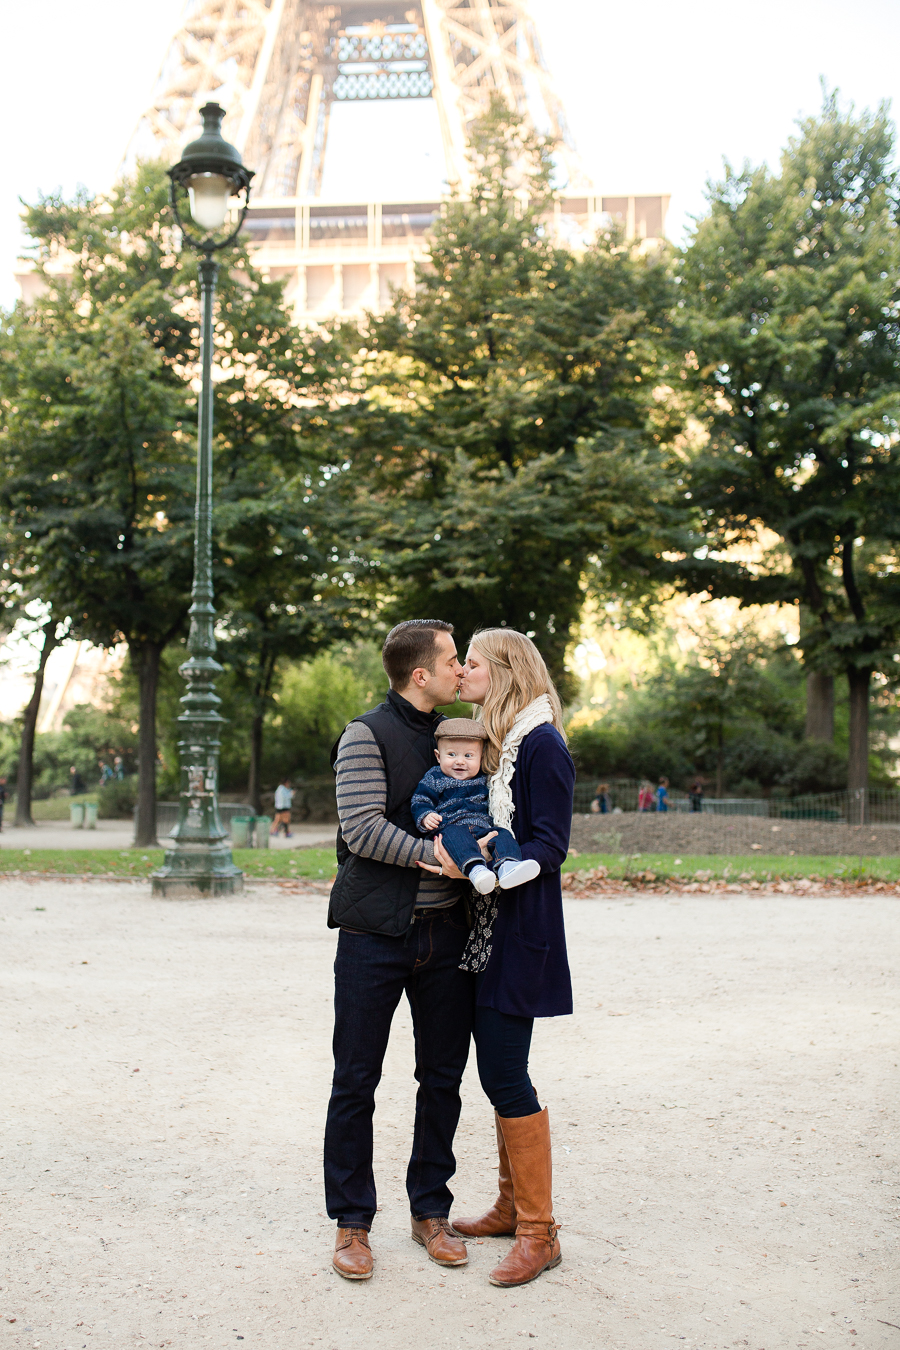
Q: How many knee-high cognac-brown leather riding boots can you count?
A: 2